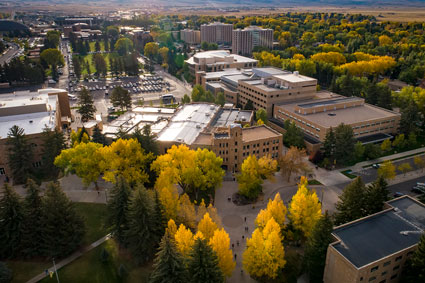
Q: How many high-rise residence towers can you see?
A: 3